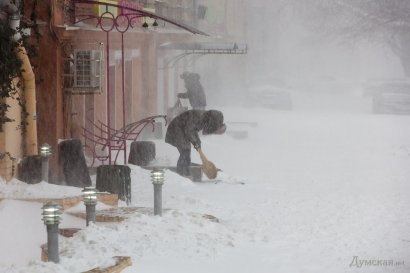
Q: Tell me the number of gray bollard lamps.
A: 4